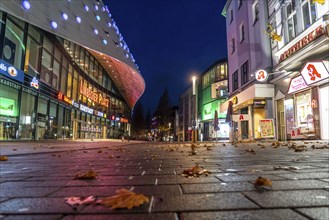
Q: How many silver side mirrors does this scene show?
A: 0